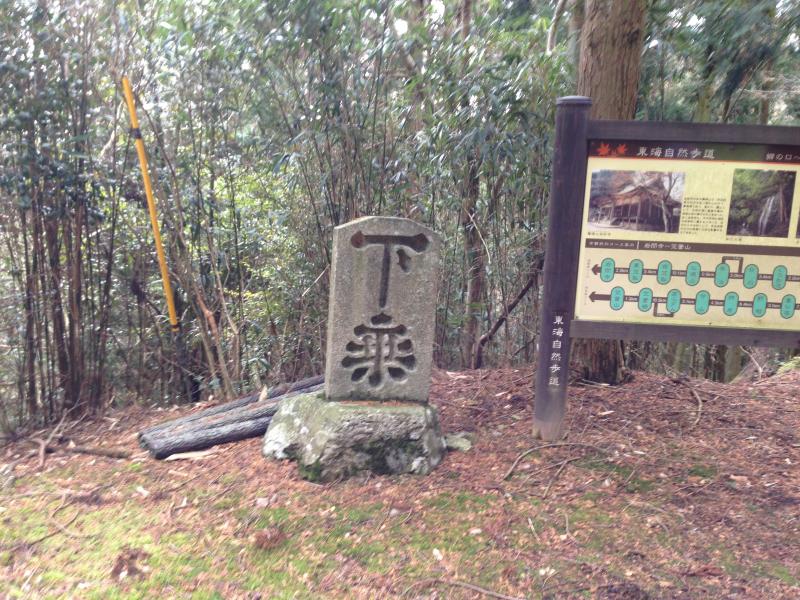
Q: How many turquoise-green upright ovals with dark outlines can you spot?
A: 14